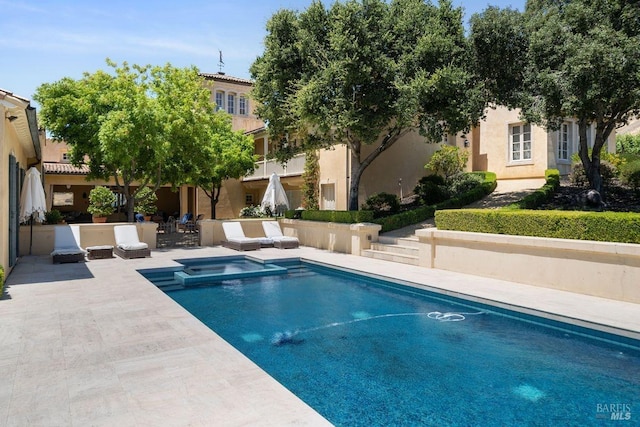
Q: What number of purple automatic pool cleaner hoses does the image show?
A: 0